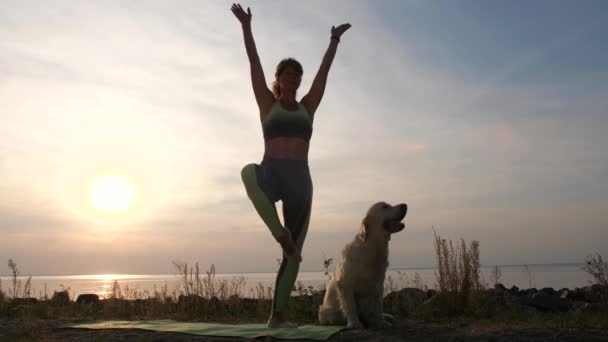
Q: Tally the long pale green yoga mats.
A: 1